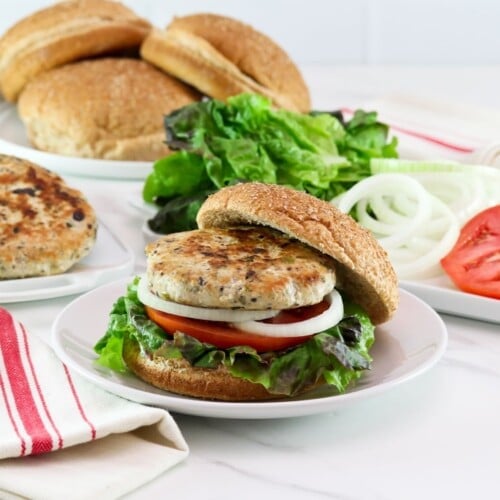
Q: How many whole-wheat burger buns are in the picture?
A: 4